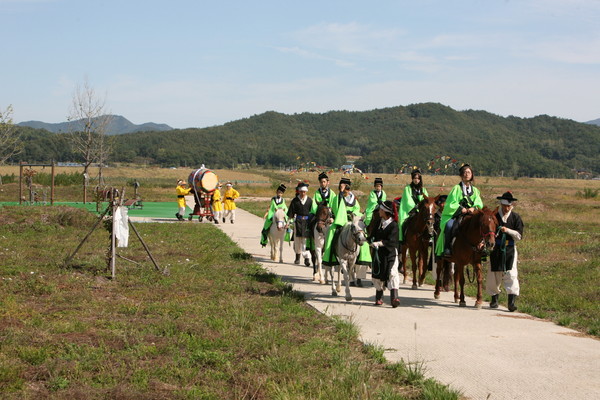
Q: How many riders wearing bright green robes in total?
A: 6